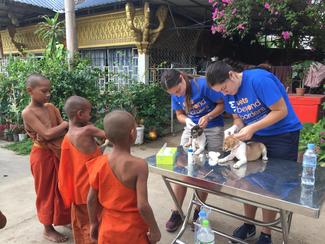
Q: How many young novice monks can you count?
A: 3